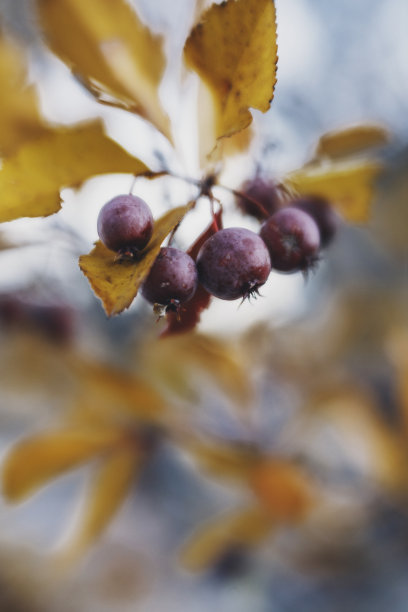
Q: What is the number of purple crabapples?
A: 6